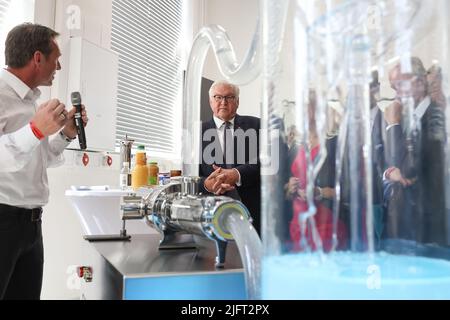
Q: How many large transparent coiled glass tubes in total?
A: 1